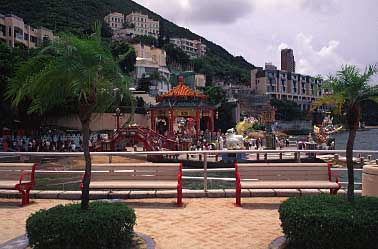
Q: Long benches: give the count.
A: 3